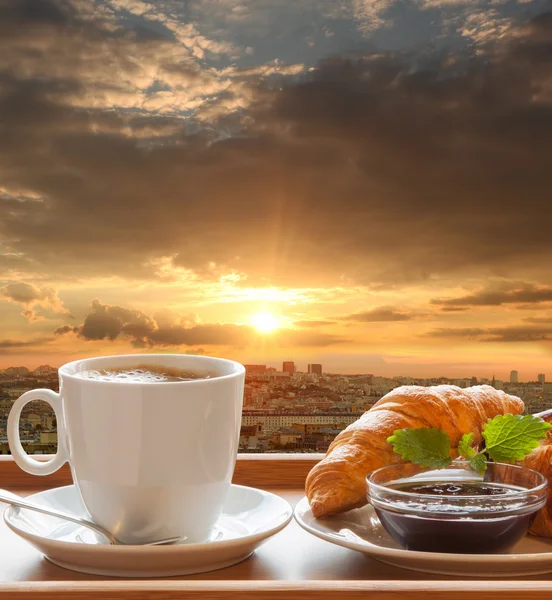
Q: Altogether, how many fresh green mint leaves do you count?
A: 4